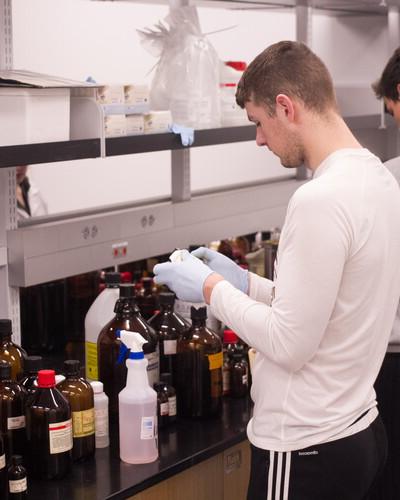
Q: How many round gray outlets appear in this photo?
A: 4